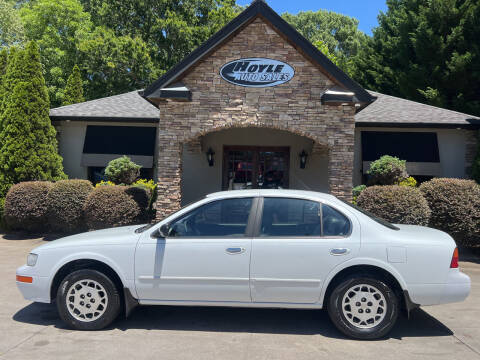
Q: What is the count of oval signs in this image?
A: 1